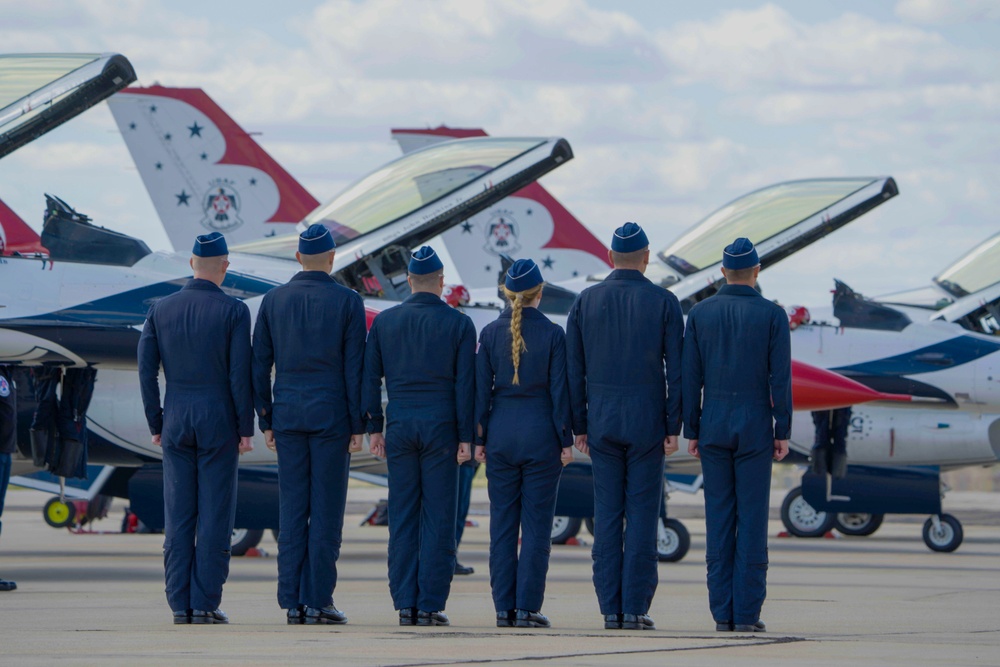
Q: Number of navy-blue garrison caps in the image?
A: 6